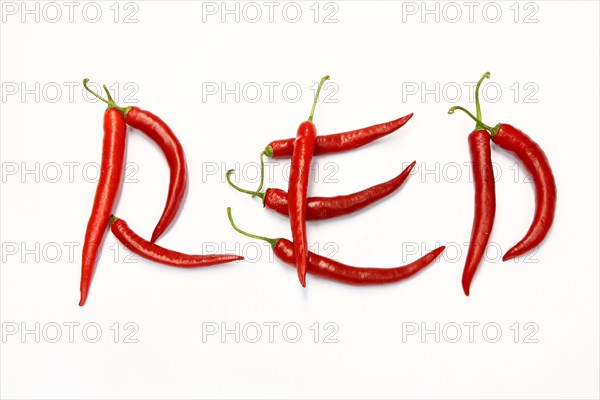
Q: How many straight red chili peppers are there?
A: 3